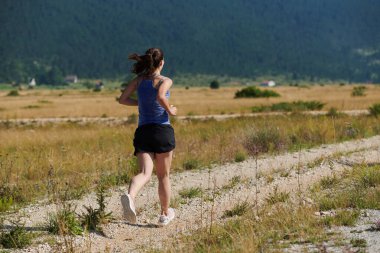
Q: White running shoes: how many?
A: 2